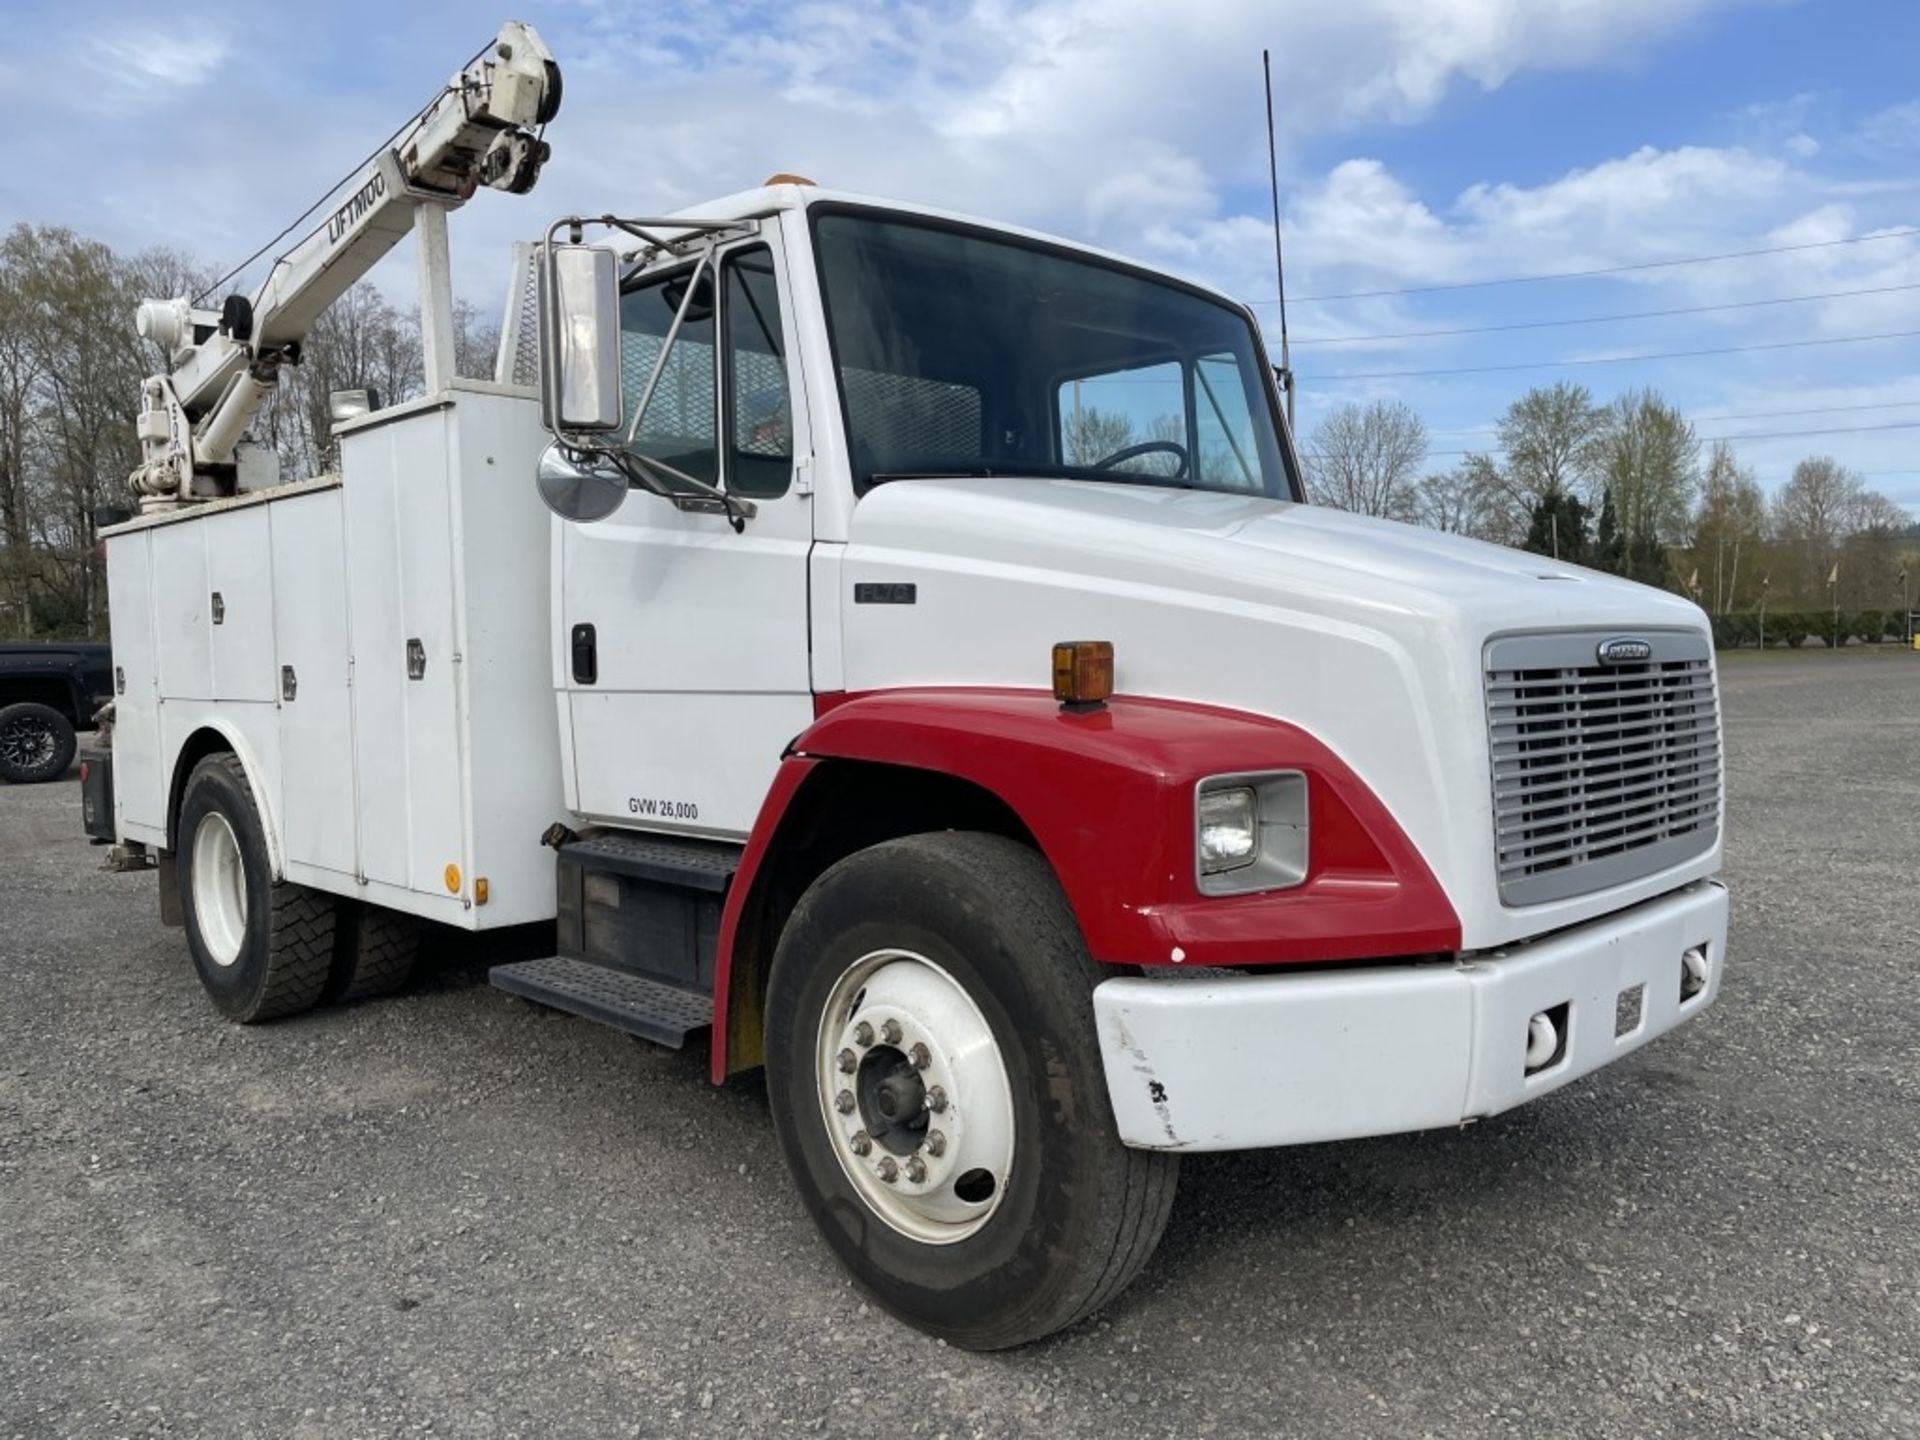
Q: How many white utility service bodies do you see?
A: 1